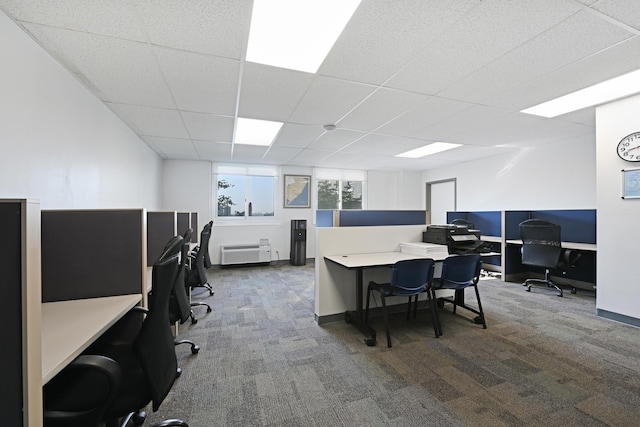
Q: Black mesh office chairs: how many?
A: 6